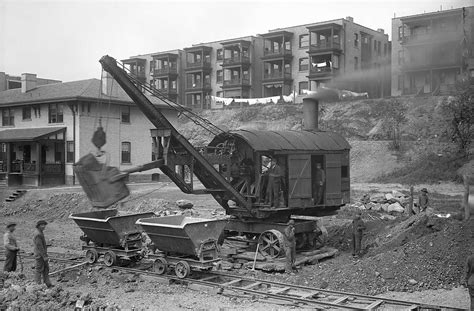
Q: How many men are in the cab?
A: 2